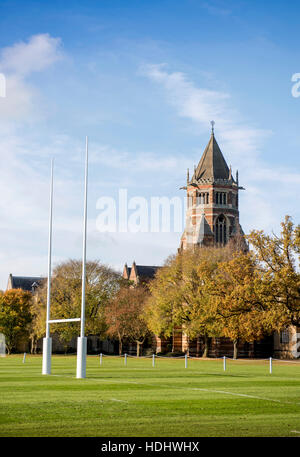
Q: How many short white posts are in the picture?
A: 7